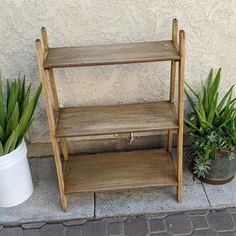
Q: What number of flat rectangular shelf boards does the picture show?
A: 3